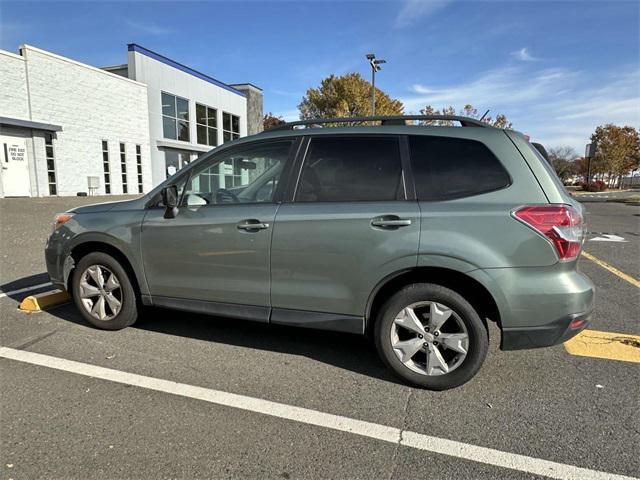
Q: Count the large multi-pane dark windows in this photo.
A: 3